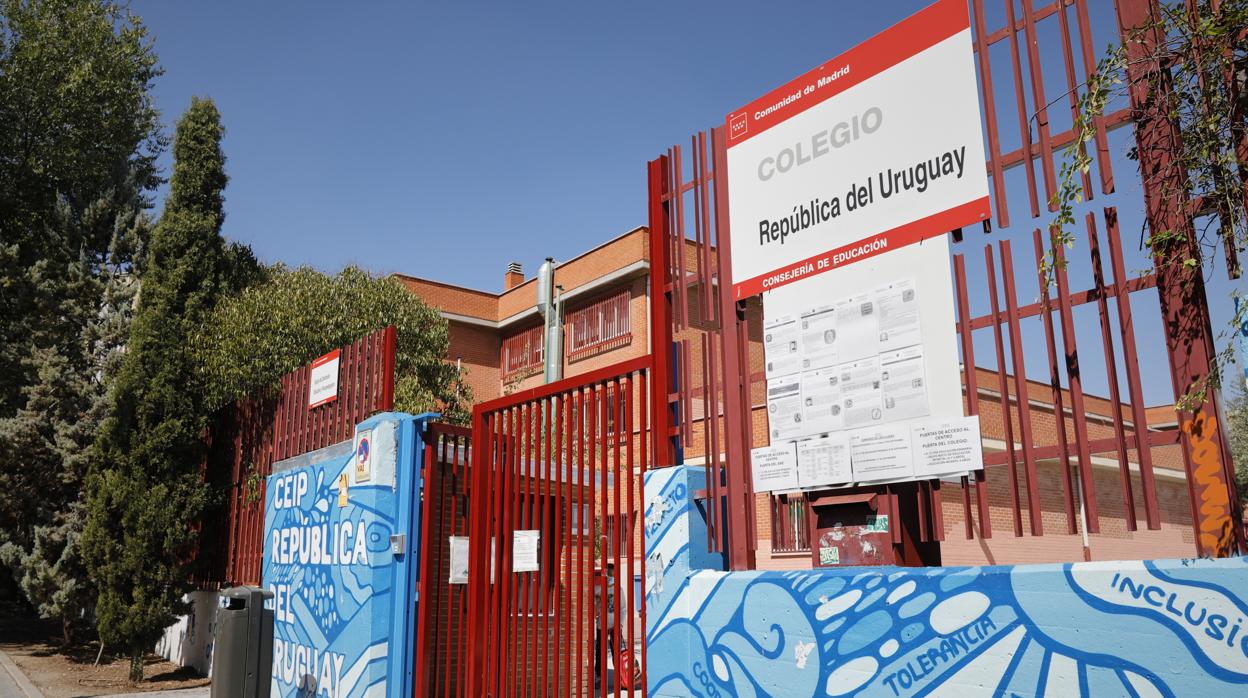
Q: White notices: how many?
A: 14